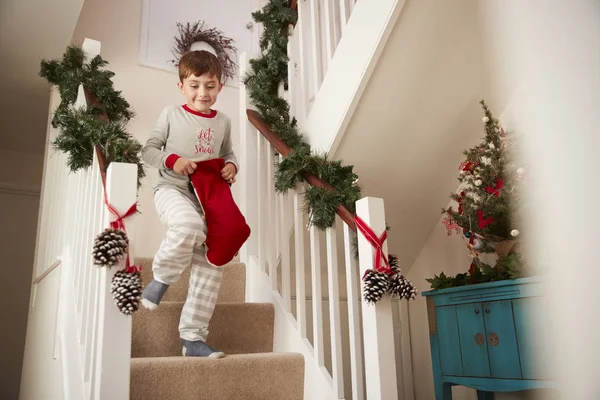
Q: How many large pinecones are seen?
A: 5